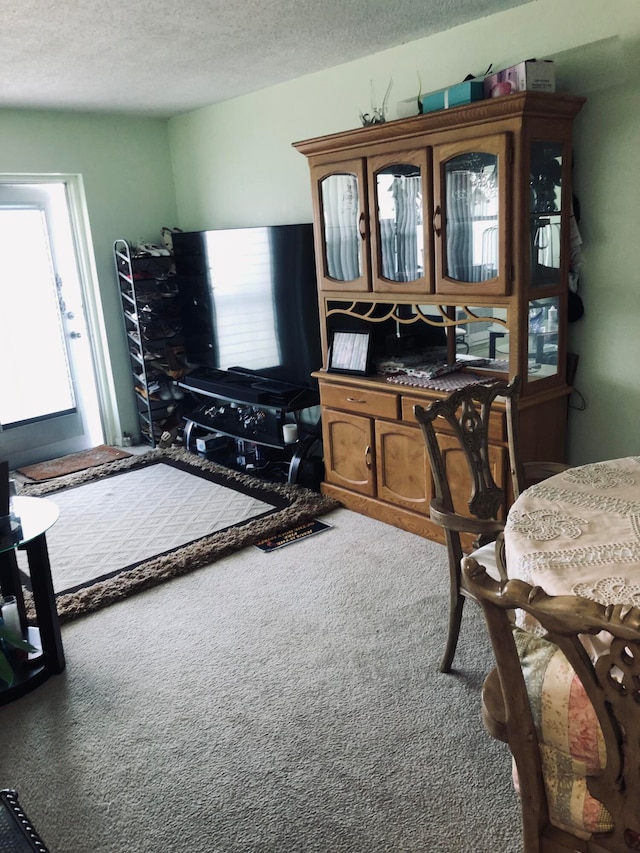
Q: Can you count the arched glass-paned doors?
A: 3